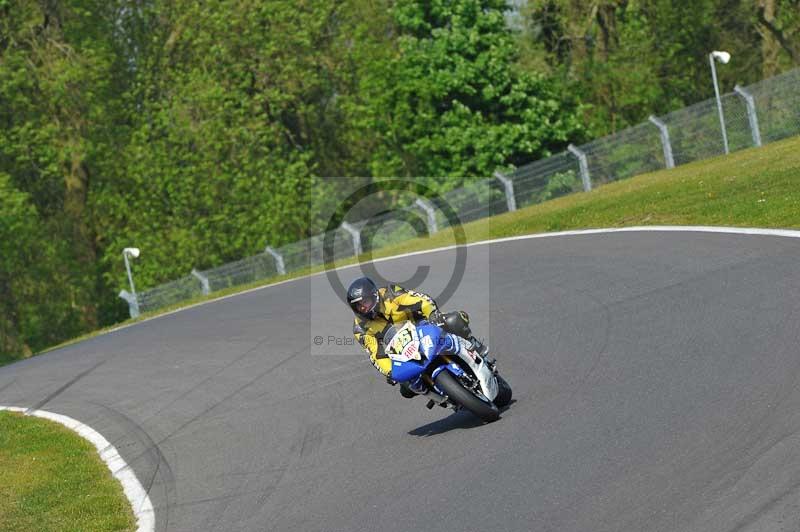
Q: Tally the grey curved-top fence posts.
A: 9